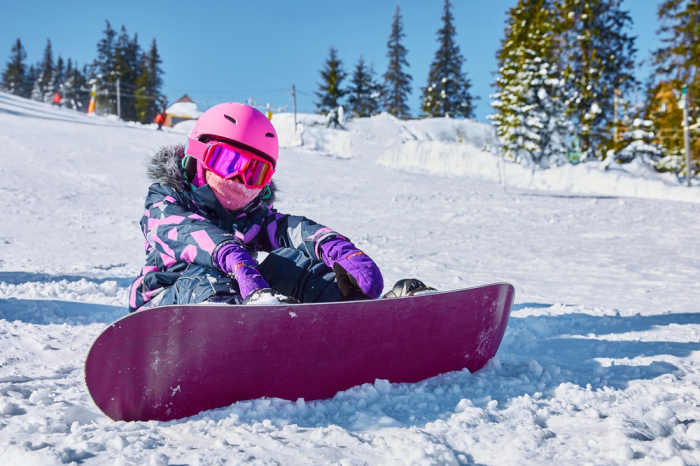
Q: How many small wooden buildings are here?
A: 1